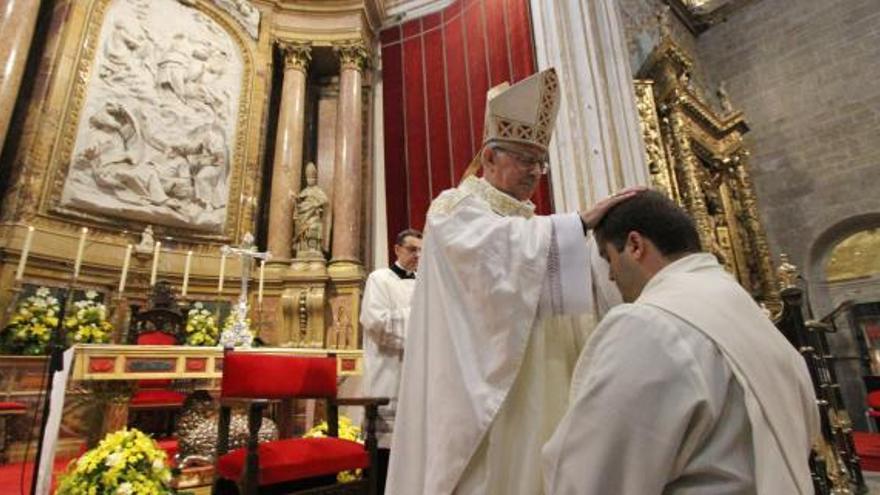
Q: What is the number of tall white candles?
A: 7